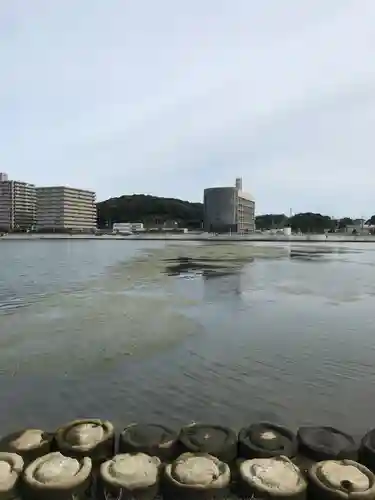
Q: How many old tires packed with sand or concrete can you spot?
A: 13